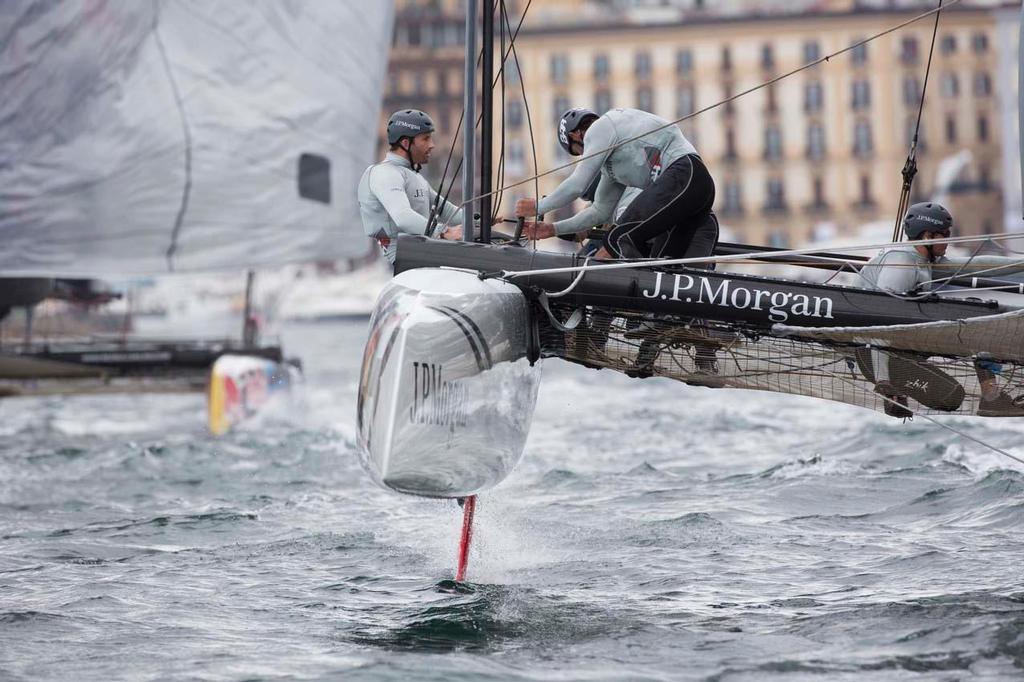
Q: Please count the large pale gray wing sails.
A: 1